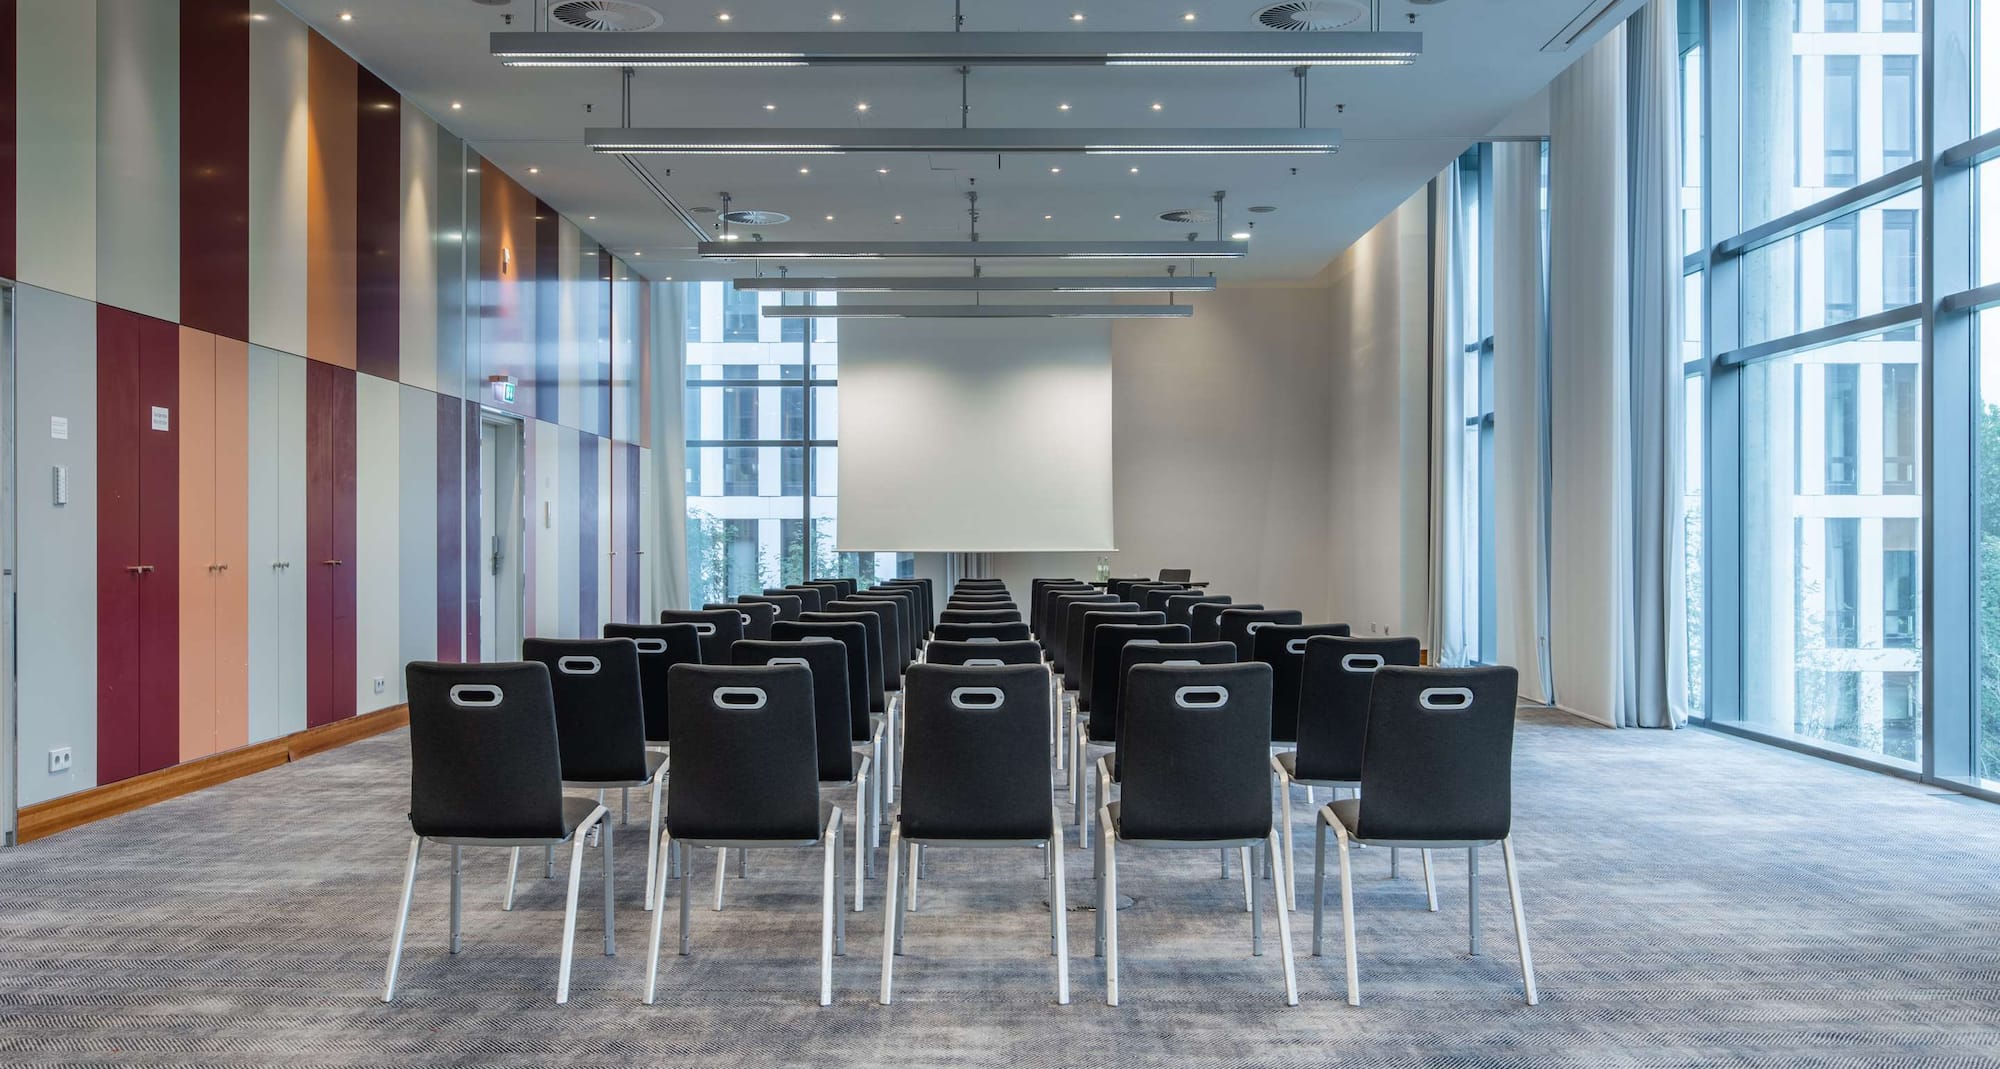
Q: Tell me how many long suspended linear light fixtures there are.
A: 5